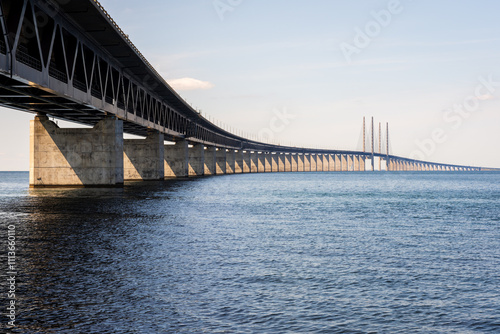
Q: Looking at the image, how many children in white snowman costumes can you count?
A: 0